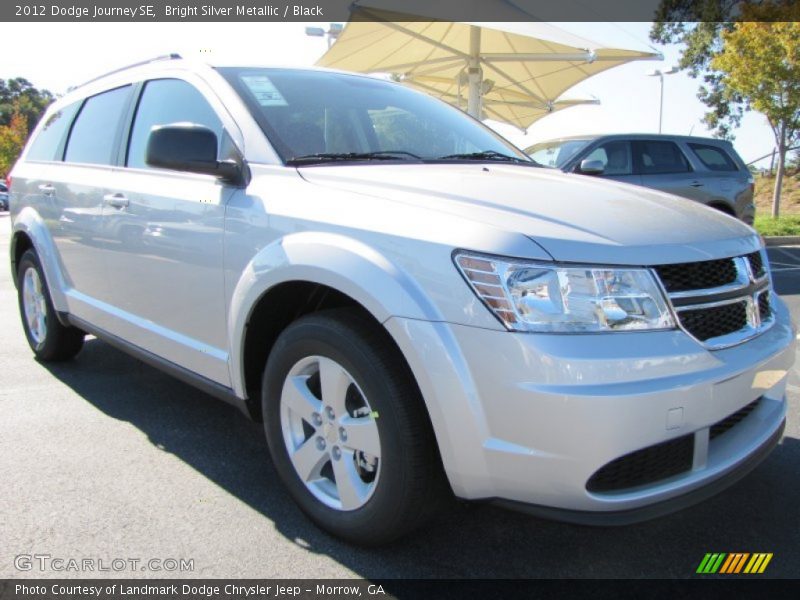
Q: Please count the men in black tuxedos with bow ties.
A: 0